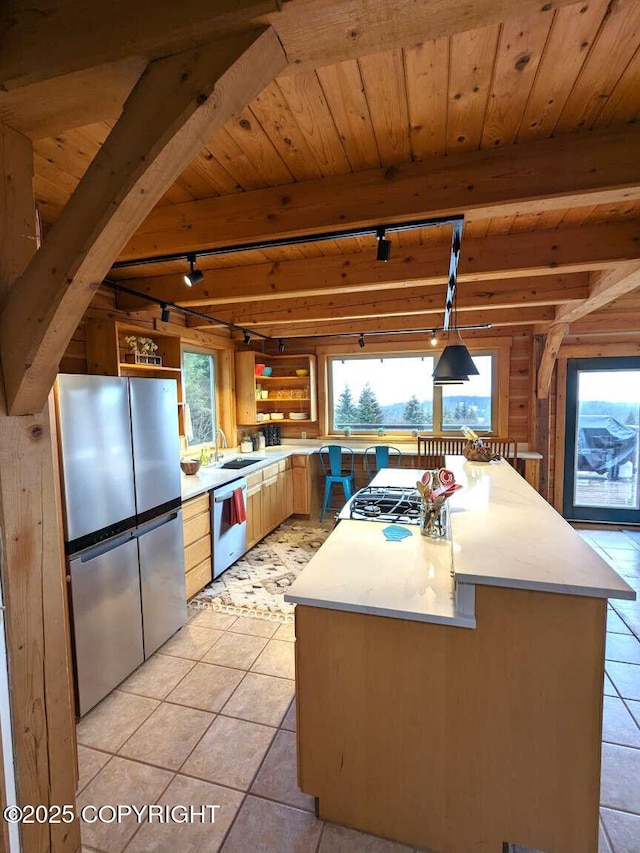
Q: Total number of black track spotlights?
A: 7